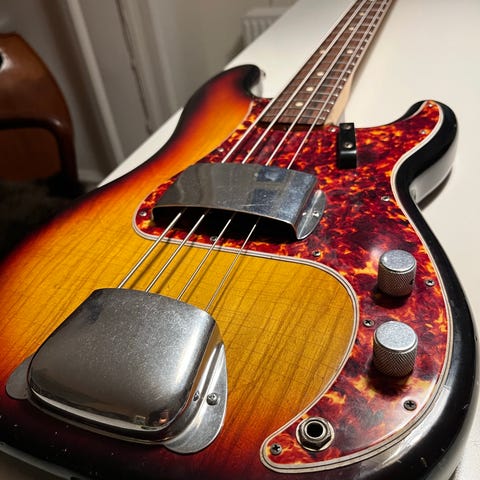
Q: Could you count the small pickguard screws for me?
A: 12